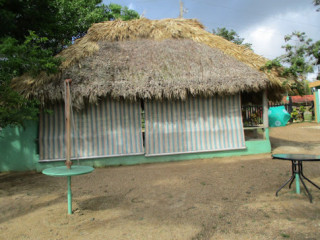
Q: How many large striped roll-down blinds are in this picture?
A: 2